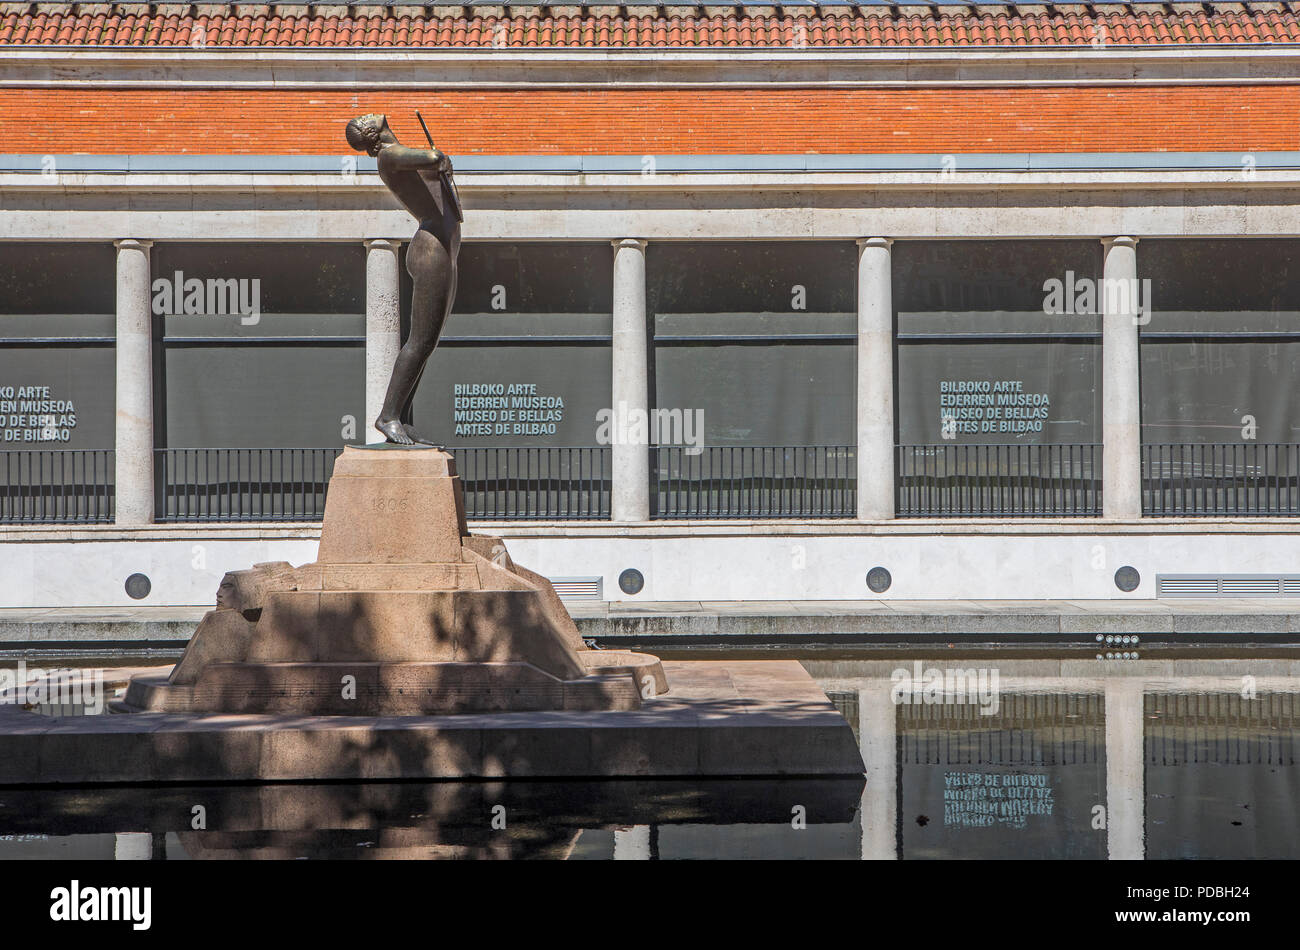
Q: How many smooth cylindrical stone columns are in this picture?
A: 5